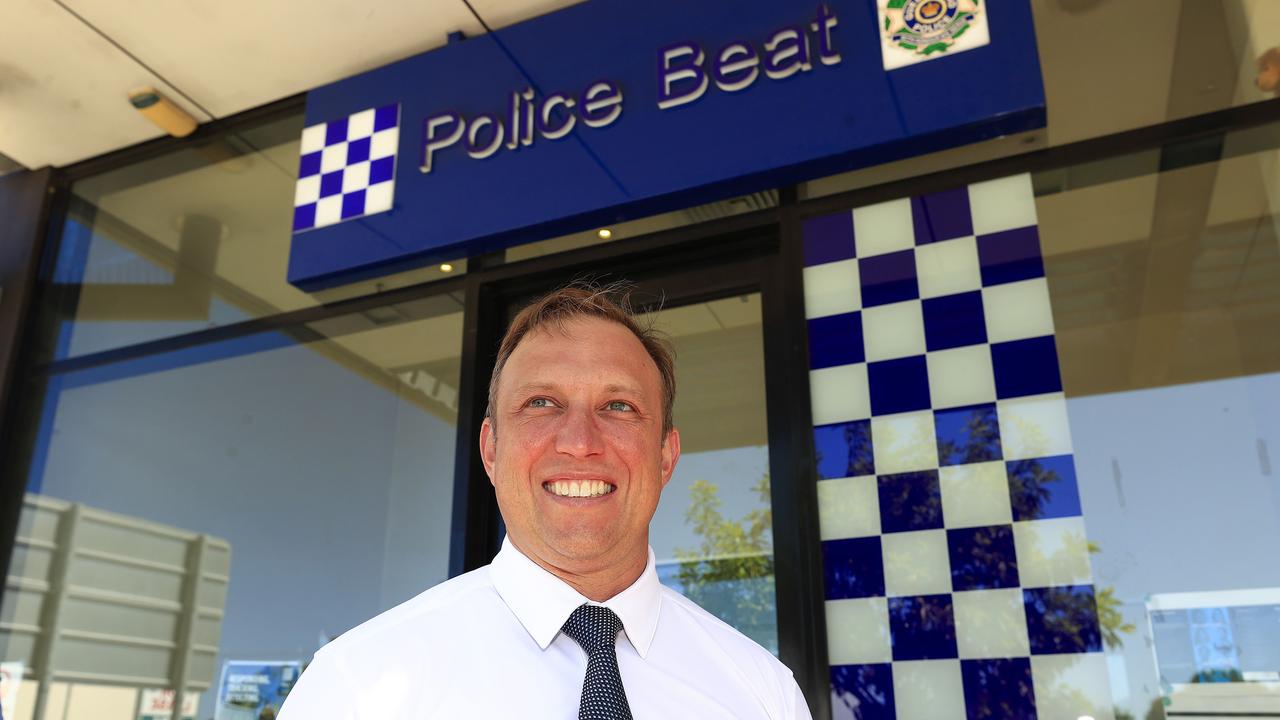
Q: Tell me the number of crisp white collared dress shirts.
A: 1